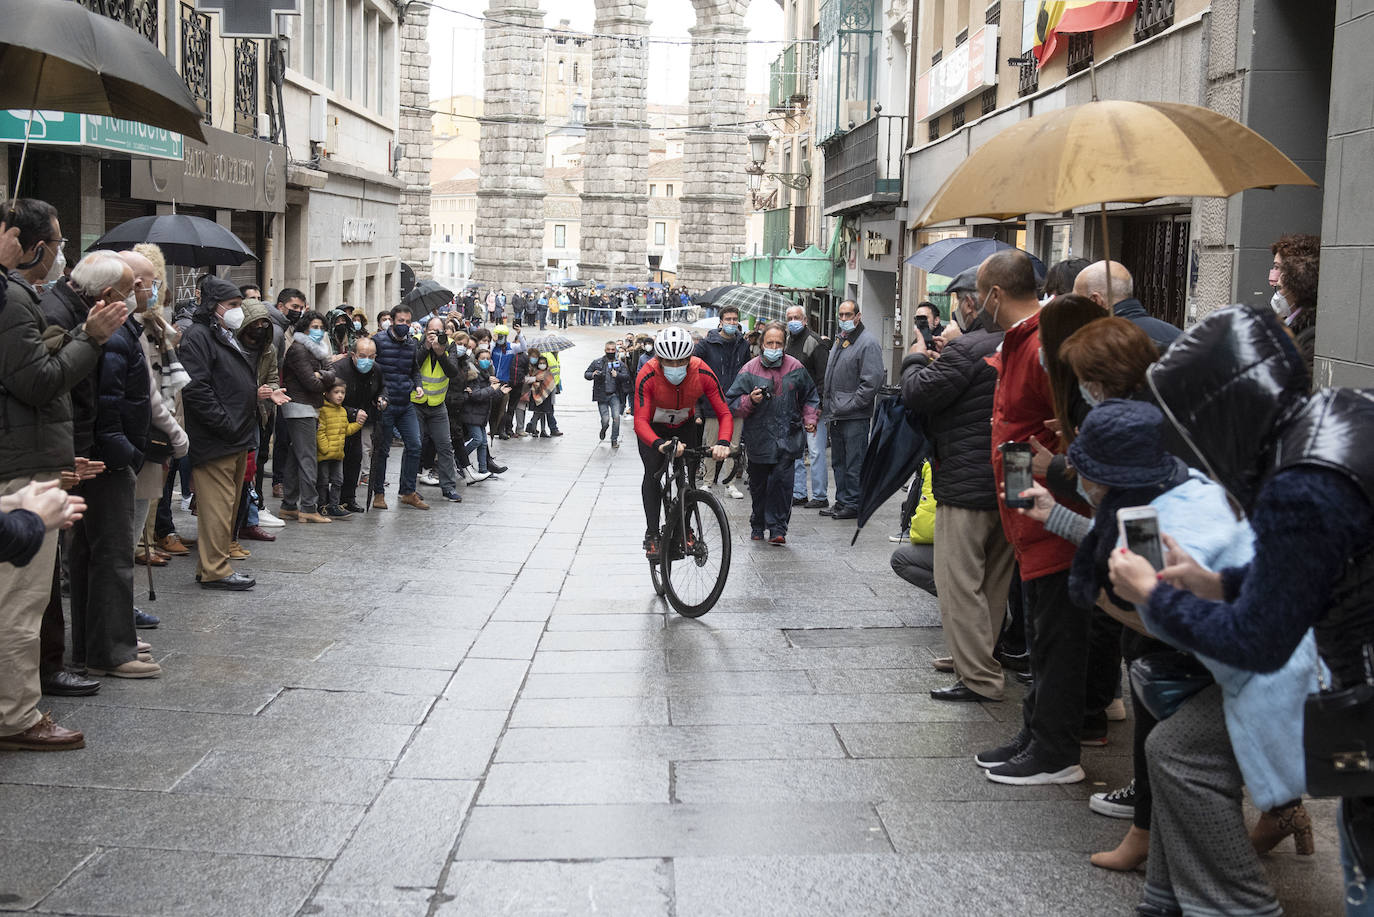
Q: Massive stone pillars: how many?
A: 4